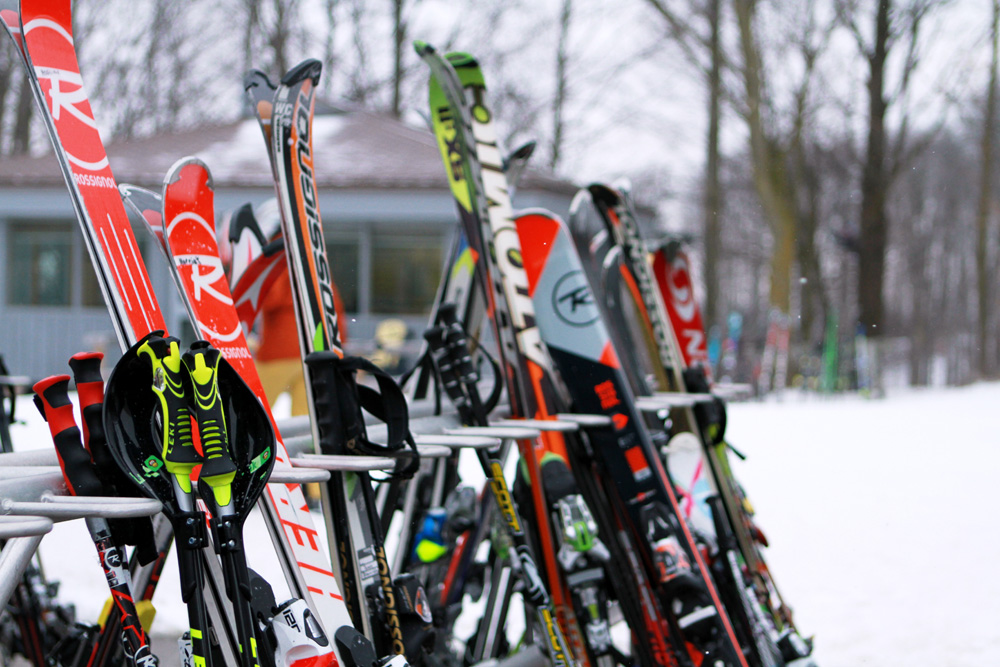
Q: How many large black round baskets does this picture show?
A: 2